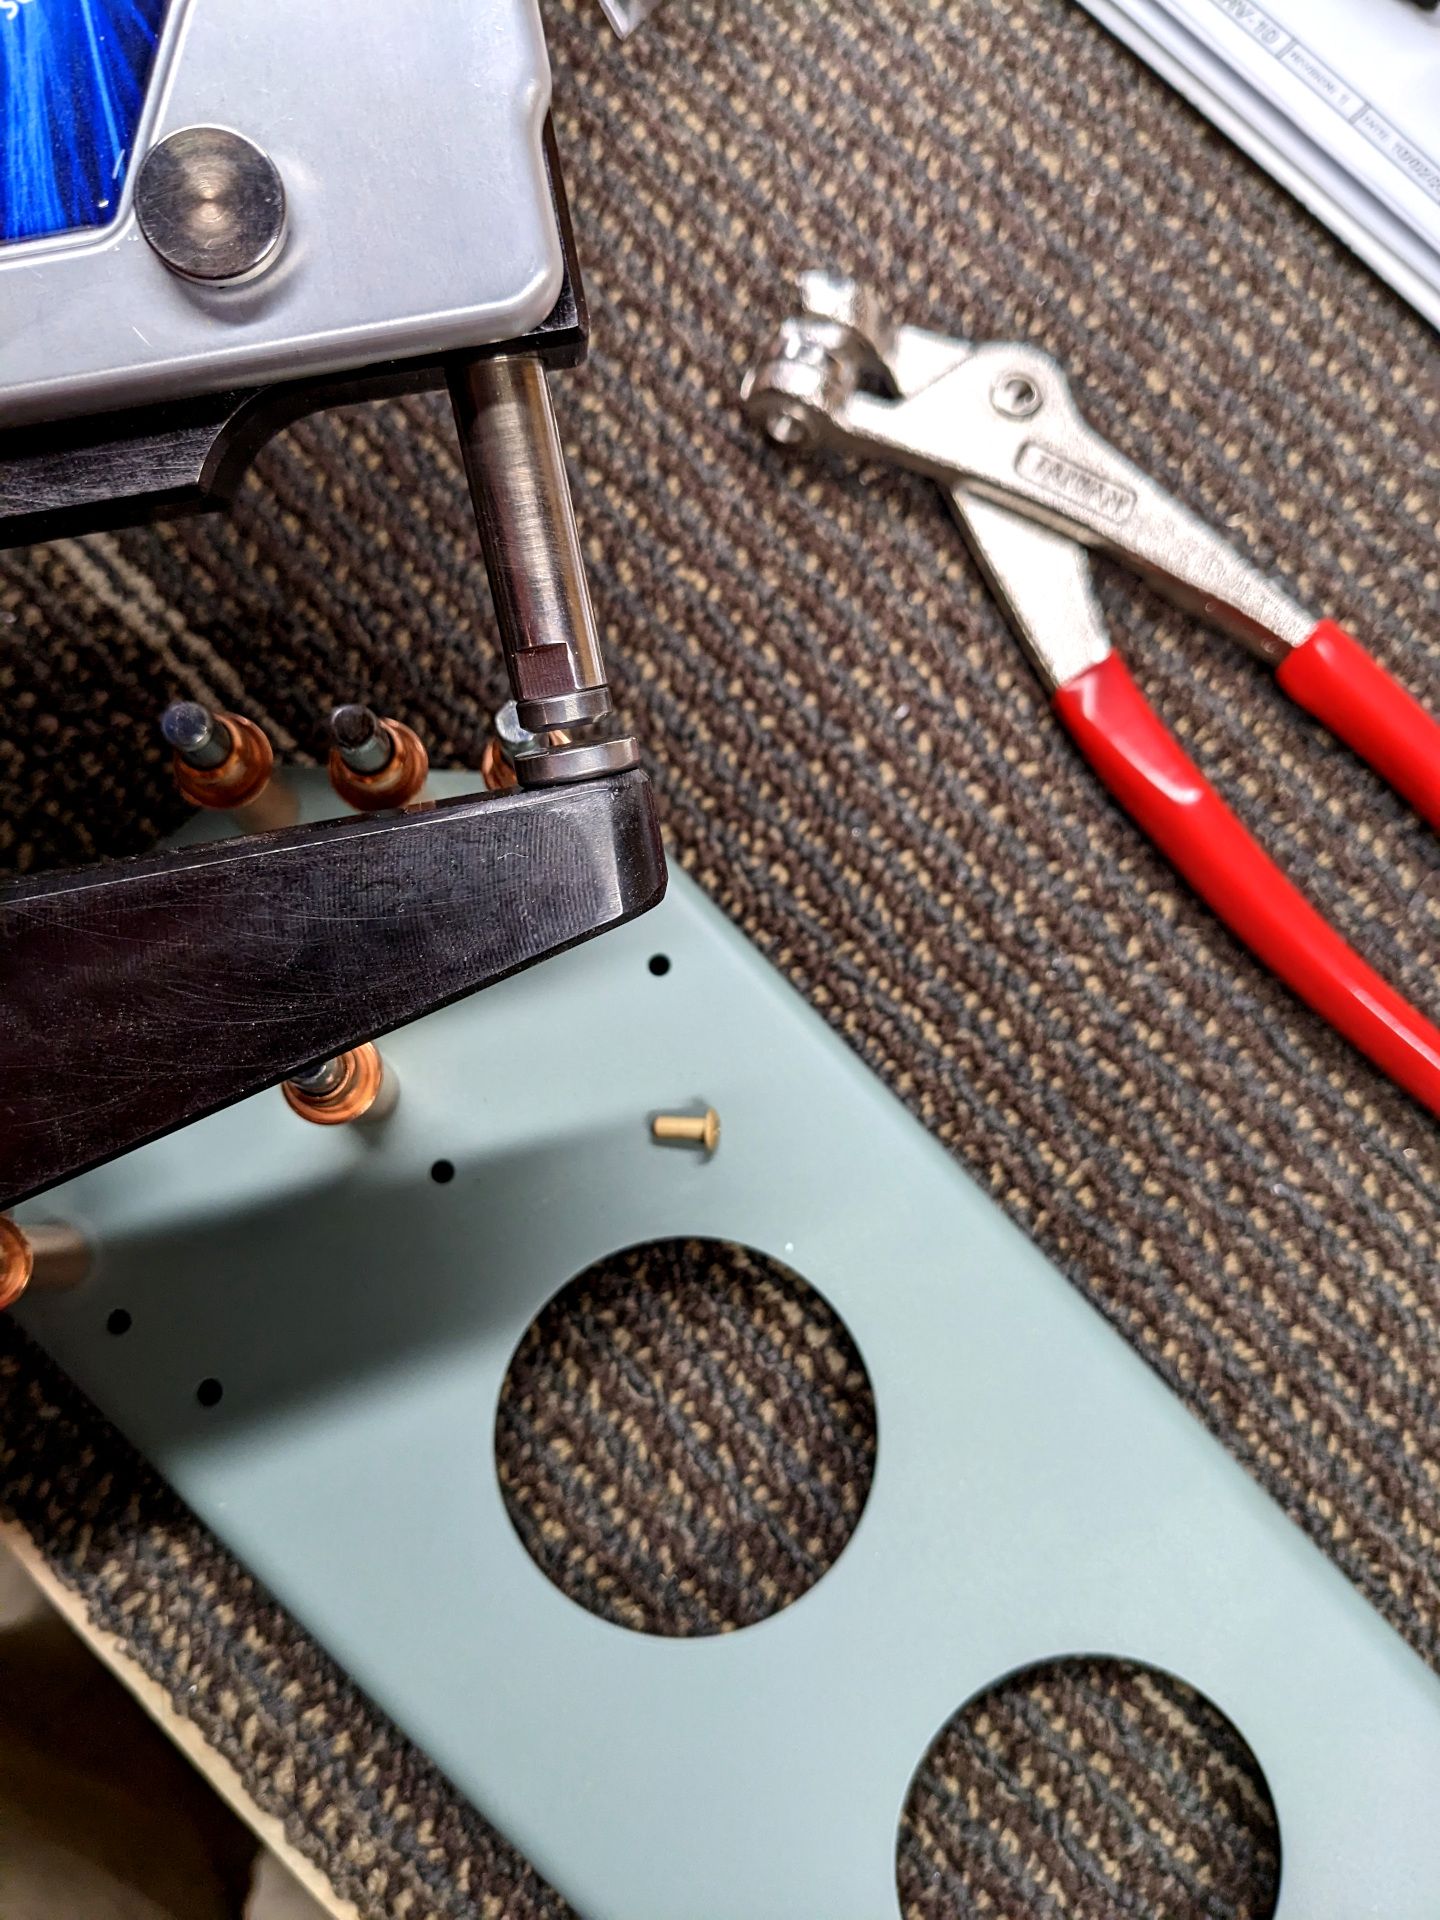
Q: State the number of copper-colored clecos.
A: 5